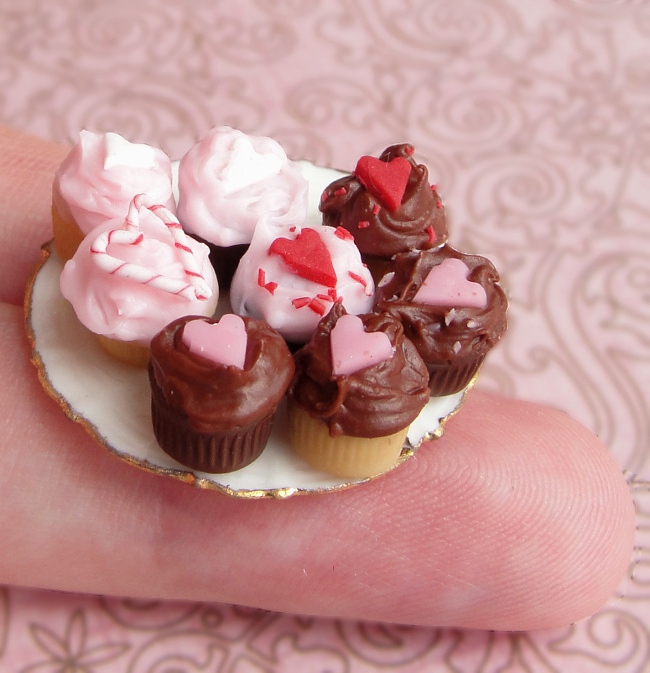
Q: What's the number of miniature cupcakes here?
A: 8